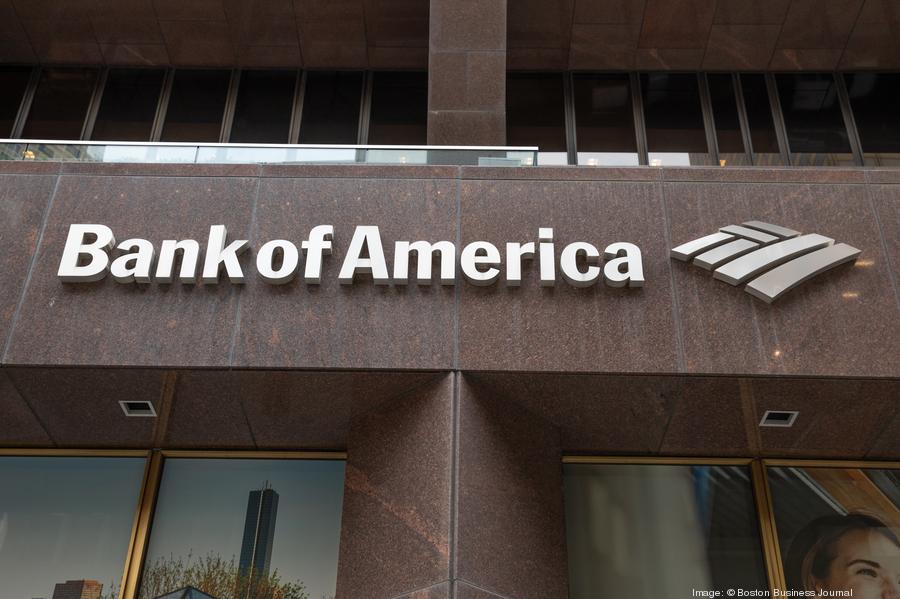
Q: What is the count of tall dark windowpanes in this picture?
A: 14